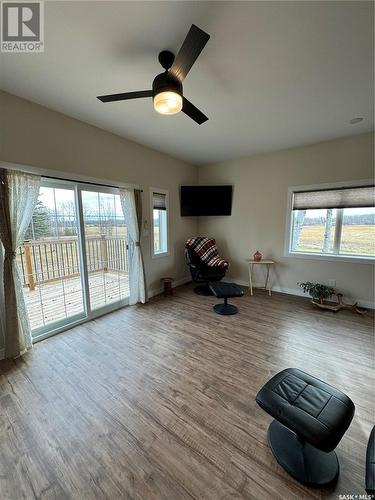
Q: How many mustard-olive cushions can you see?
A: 0